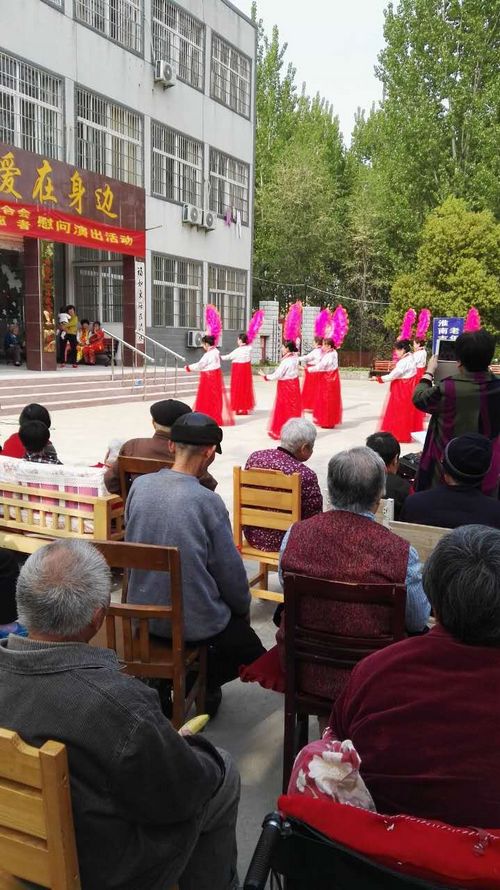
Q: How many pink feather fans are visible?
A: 8